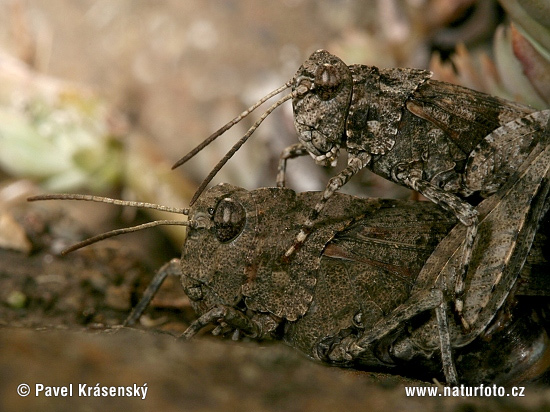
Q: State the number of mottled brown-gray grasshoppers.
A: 2